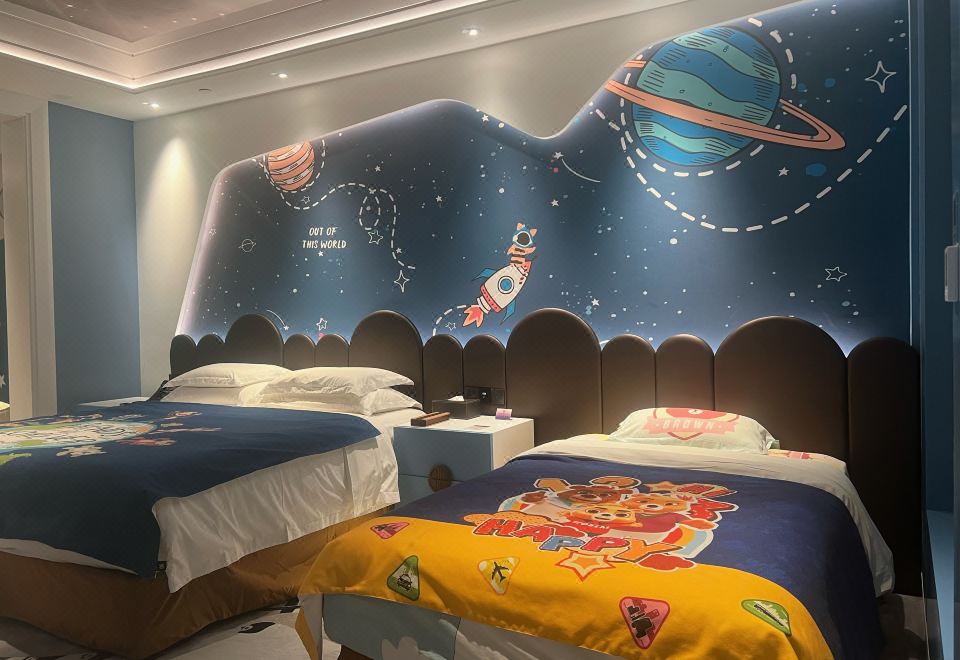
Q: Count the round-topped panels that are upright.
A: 13